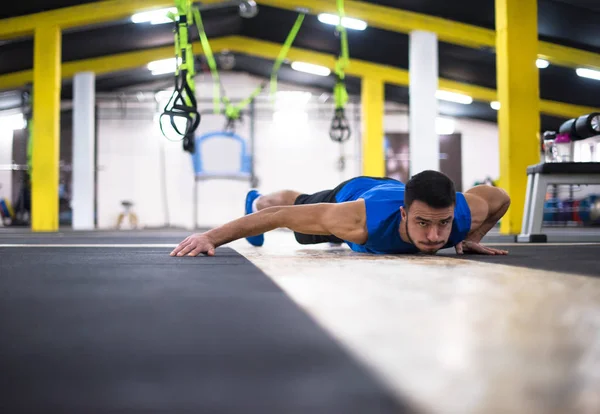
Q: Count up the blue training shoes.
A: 1